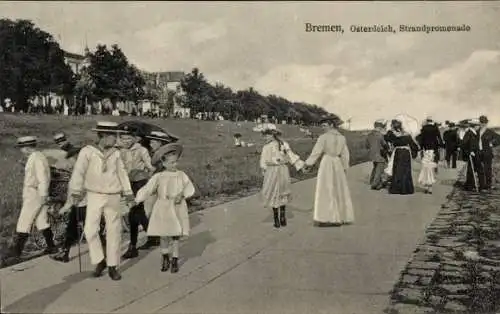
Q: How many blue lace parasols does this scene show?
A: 0